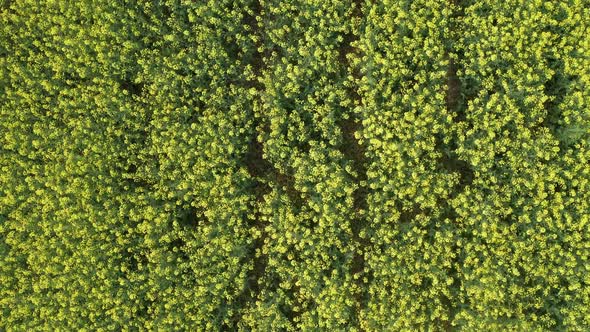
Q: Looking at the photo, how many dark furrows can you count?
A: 3